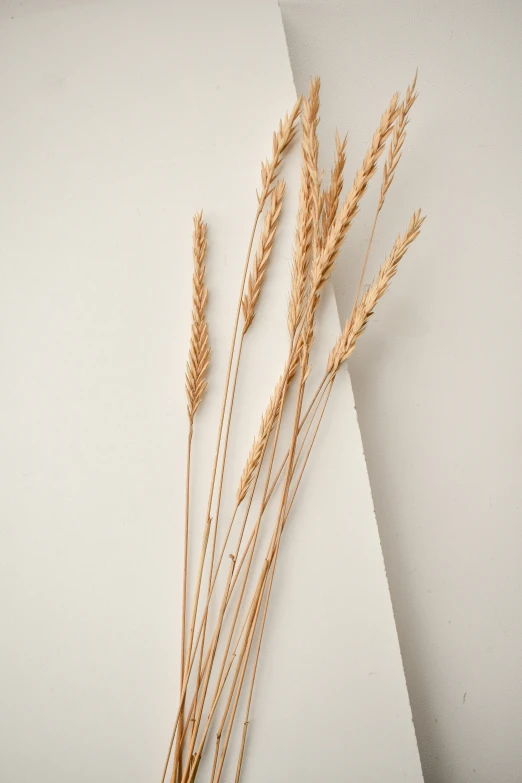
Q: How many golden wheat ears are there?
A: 10